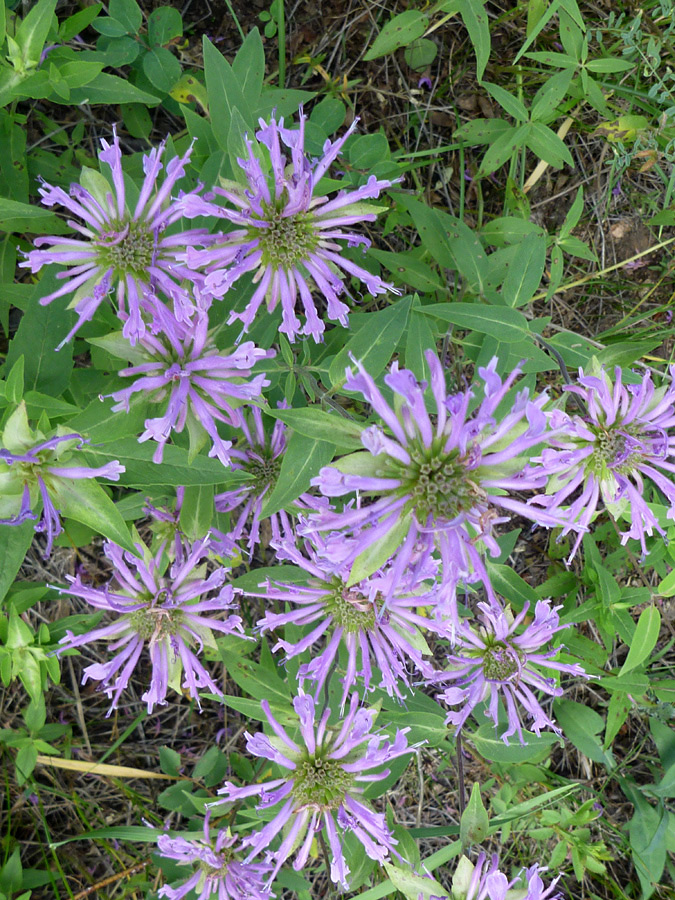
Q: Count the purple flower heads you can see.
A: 14